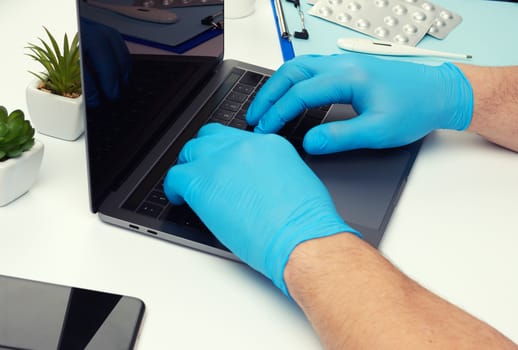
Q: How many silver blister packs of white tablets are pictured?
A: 2